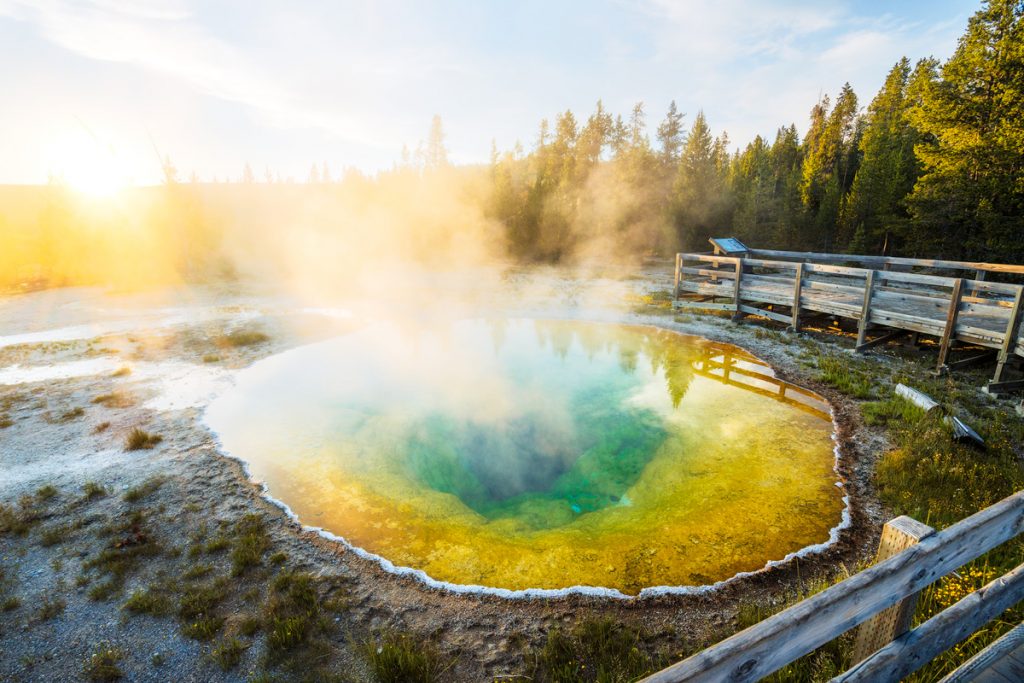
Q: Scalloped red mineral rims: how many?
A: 0